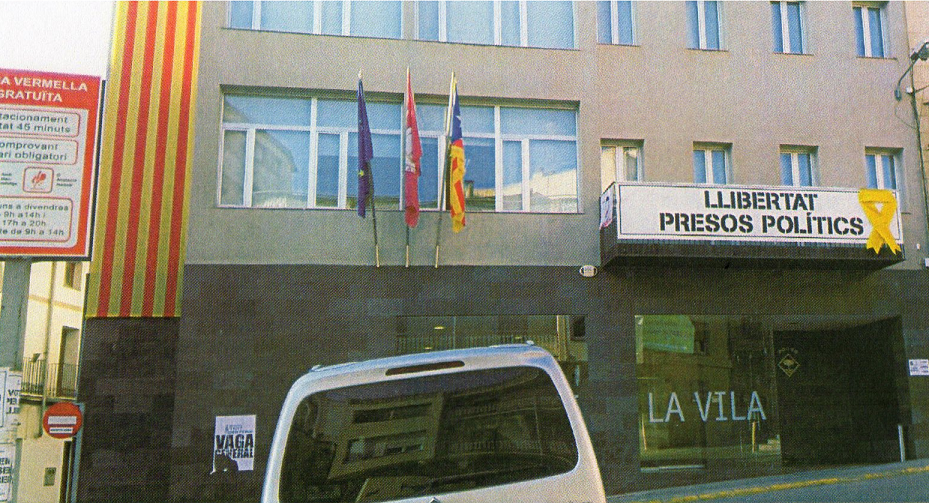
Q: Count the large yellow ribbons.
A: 1